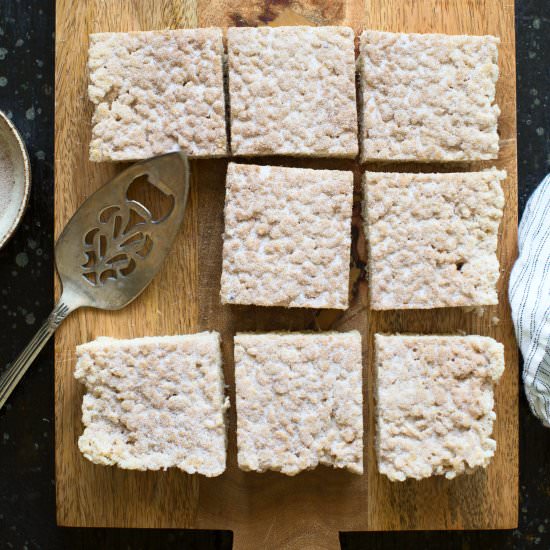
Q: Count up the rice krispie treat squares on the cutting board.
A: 8